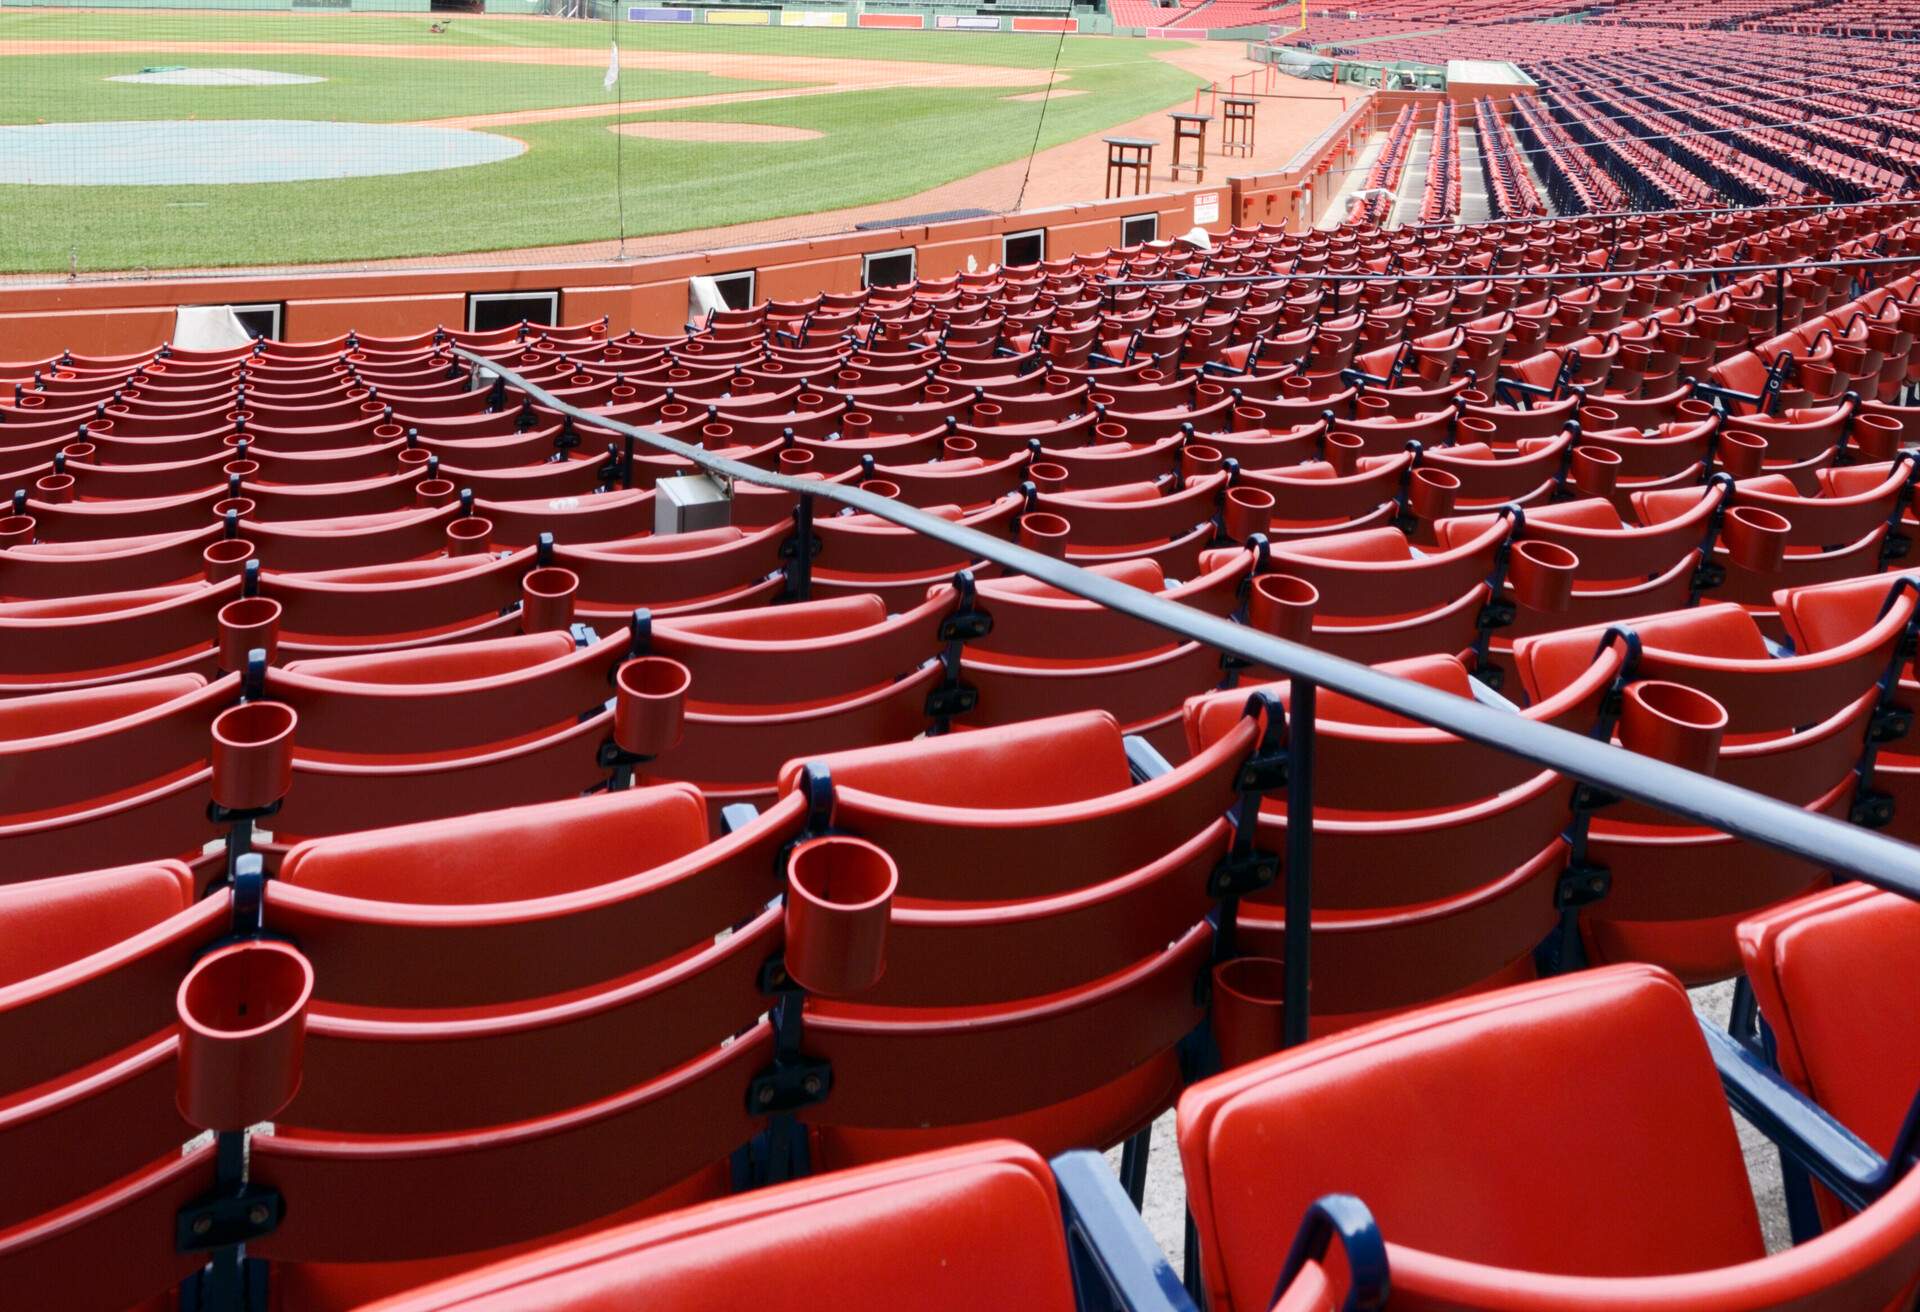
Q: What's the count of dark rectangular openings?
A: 6